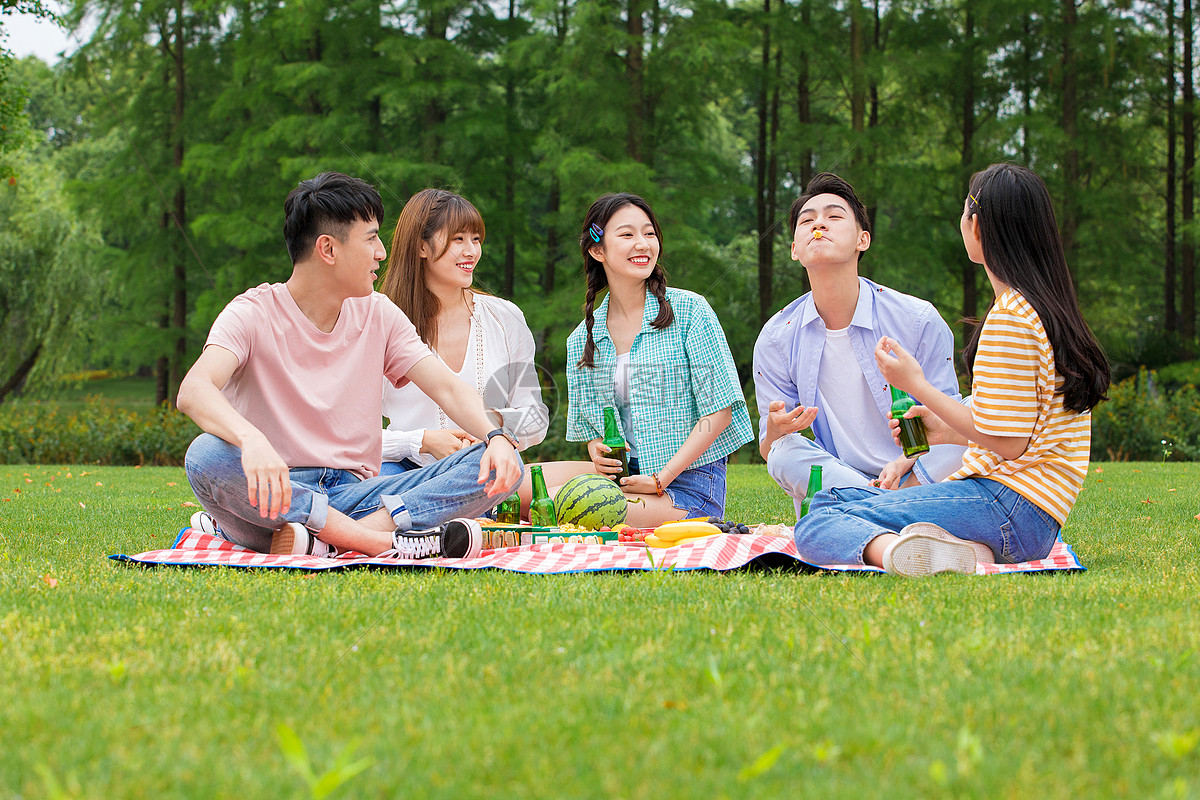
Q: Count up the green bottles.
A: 5